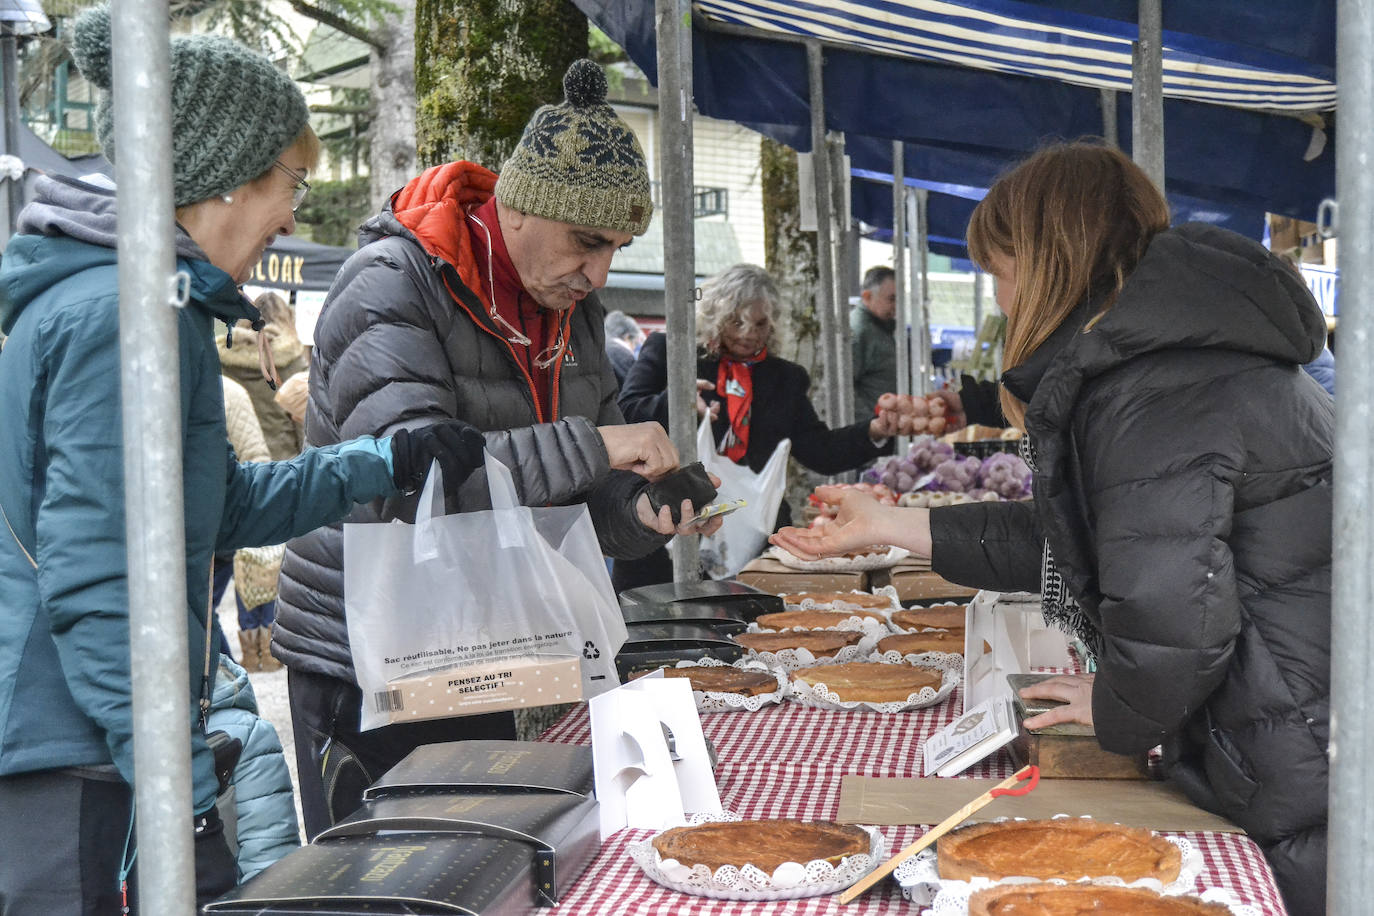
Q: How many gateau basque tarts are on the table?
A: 11